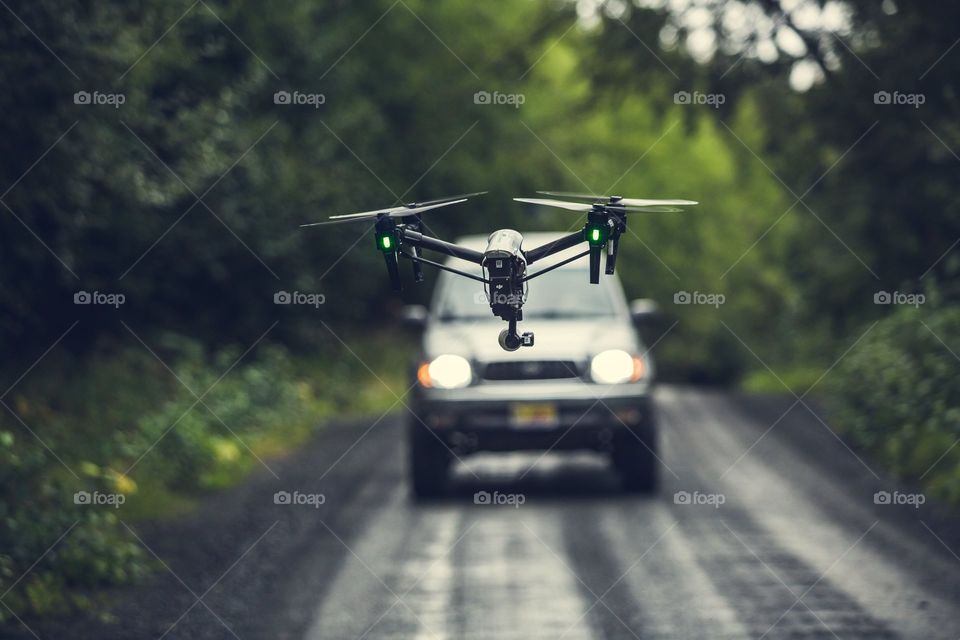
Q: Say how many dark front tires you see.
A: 2